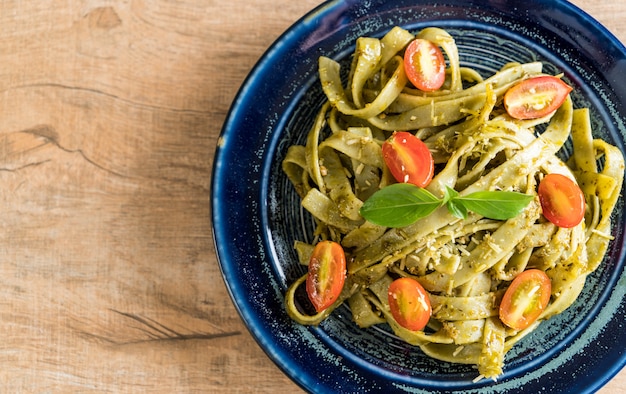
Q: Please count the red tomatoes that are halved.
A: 7